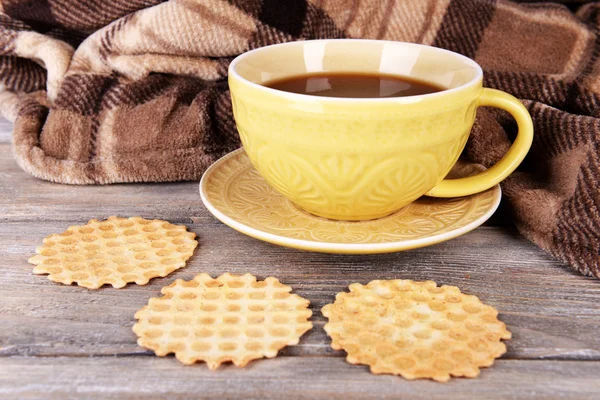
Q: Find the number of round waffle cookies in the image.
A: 3